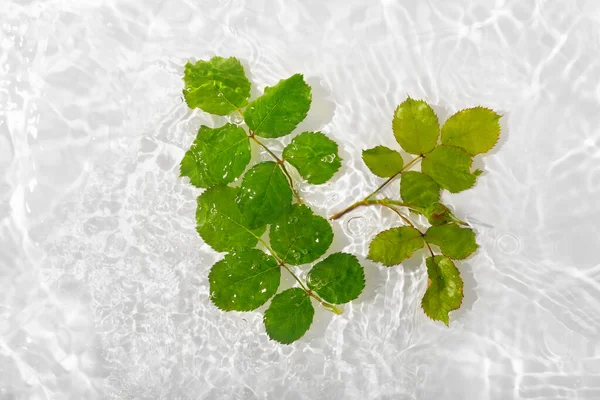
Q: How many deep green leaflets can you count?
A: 10